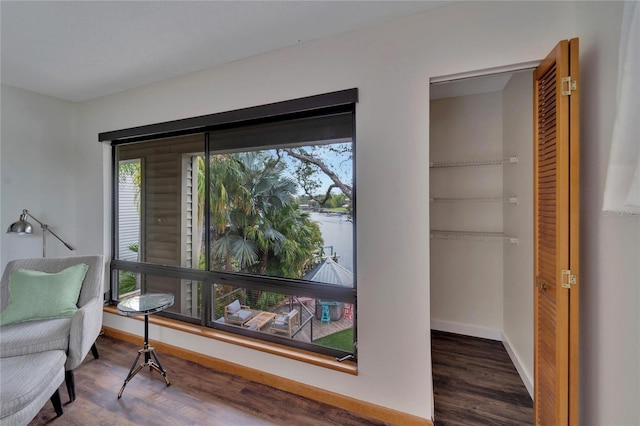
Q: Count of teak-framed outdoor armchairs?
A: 2